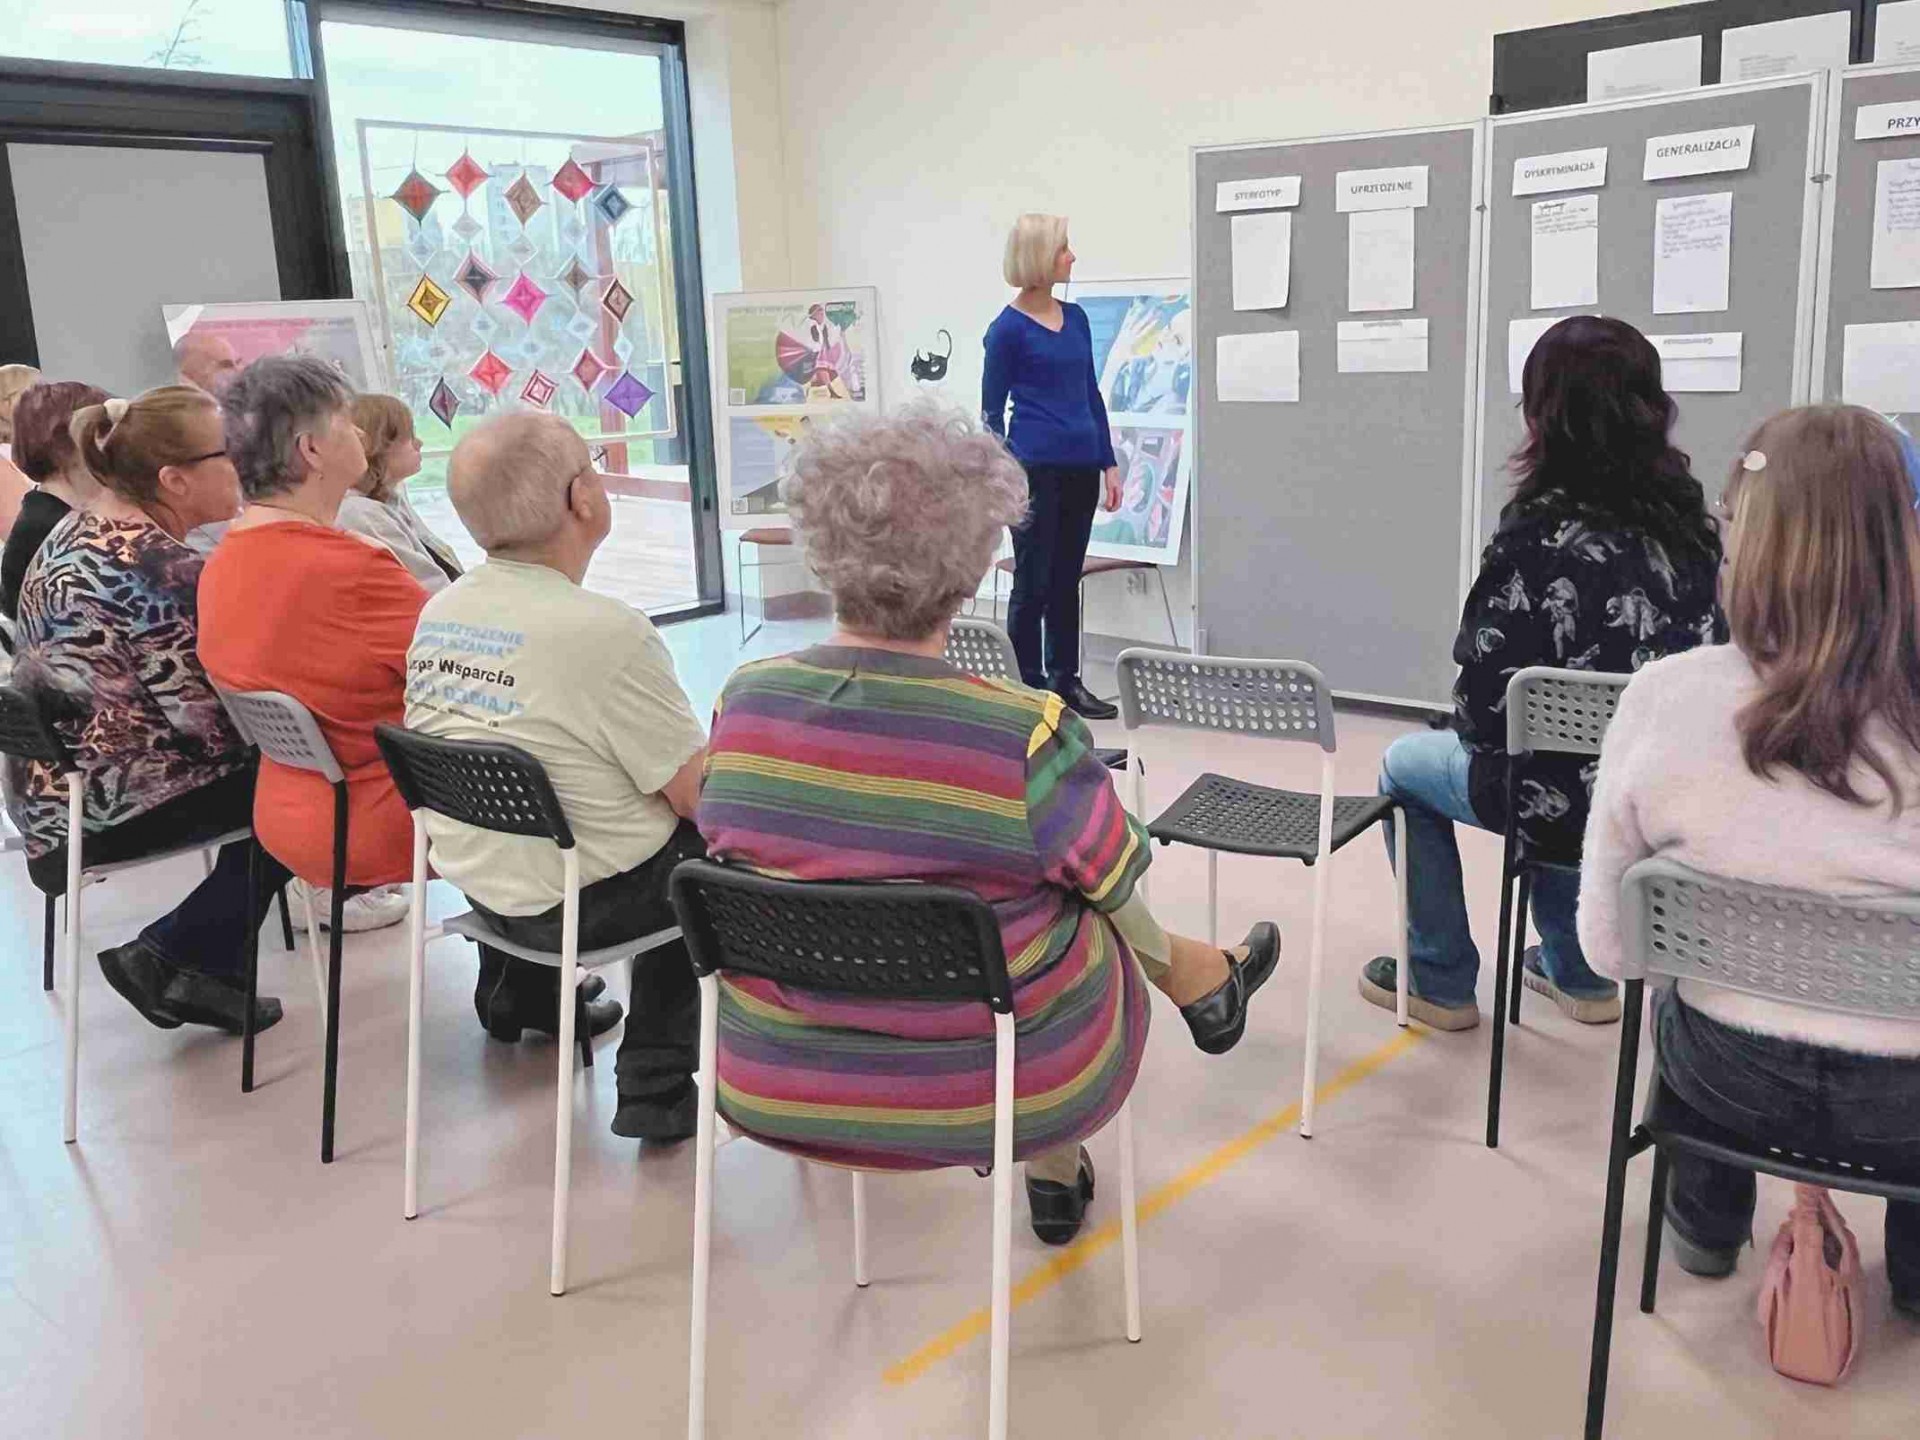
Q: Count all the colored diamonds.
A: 15